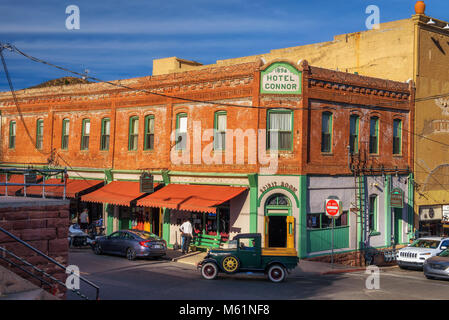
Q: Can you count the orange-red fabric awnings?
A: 4